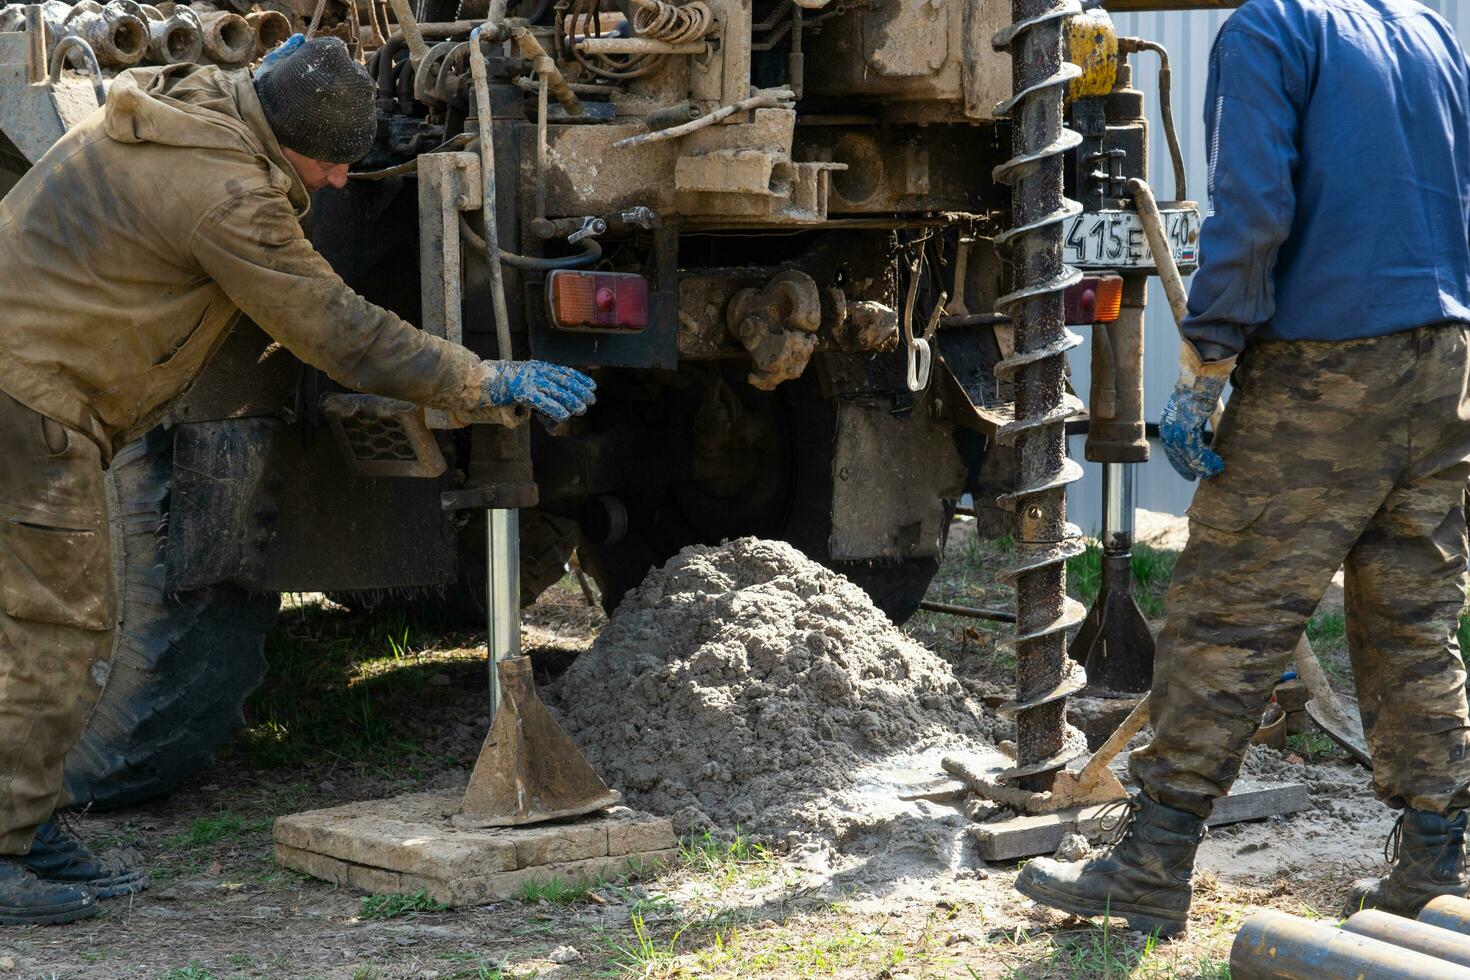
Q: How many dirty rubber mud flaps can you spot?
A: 2